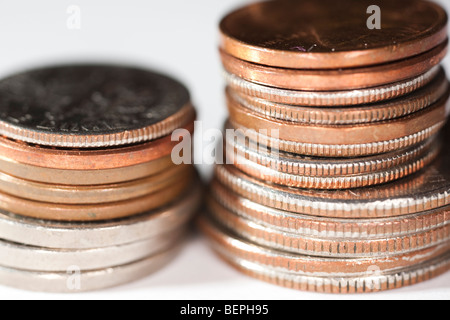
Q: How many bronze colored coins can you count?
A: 7